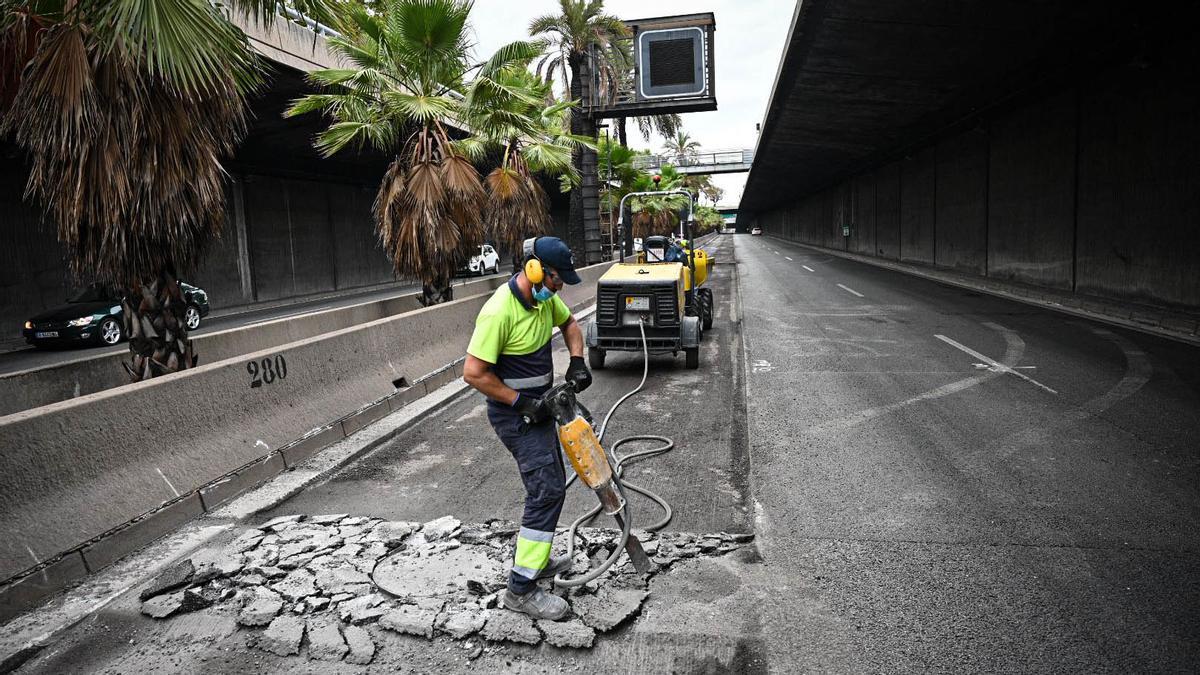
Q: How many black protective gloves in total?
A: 2